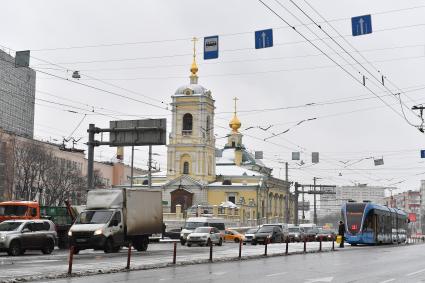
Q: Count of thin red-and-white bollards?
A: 10